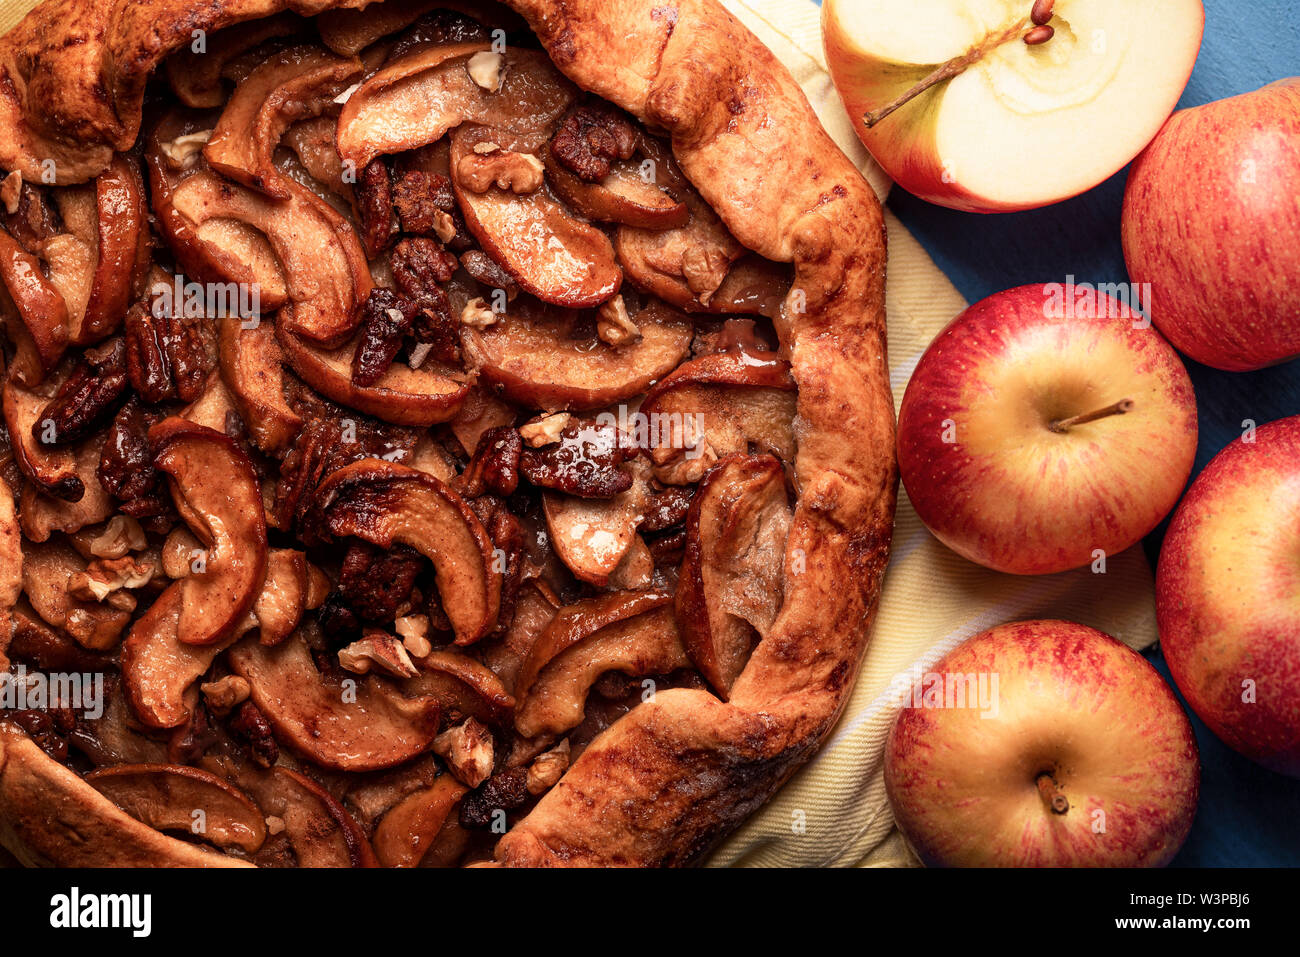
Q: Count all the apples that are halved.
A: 1